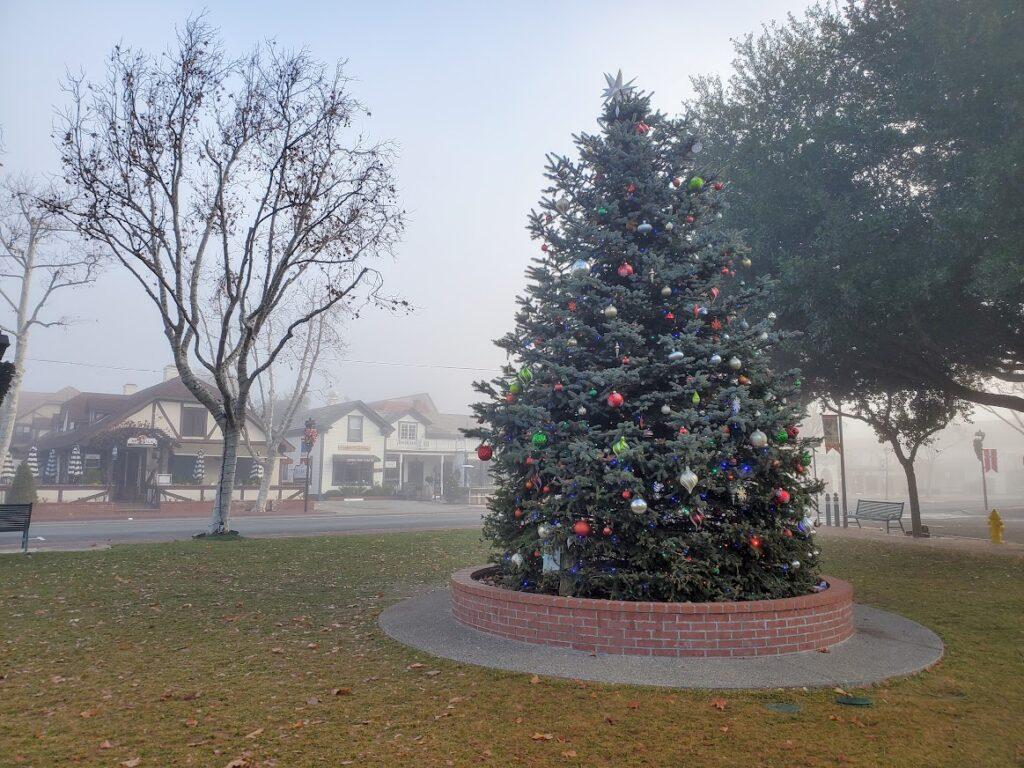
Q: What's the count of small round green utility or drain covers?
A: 2